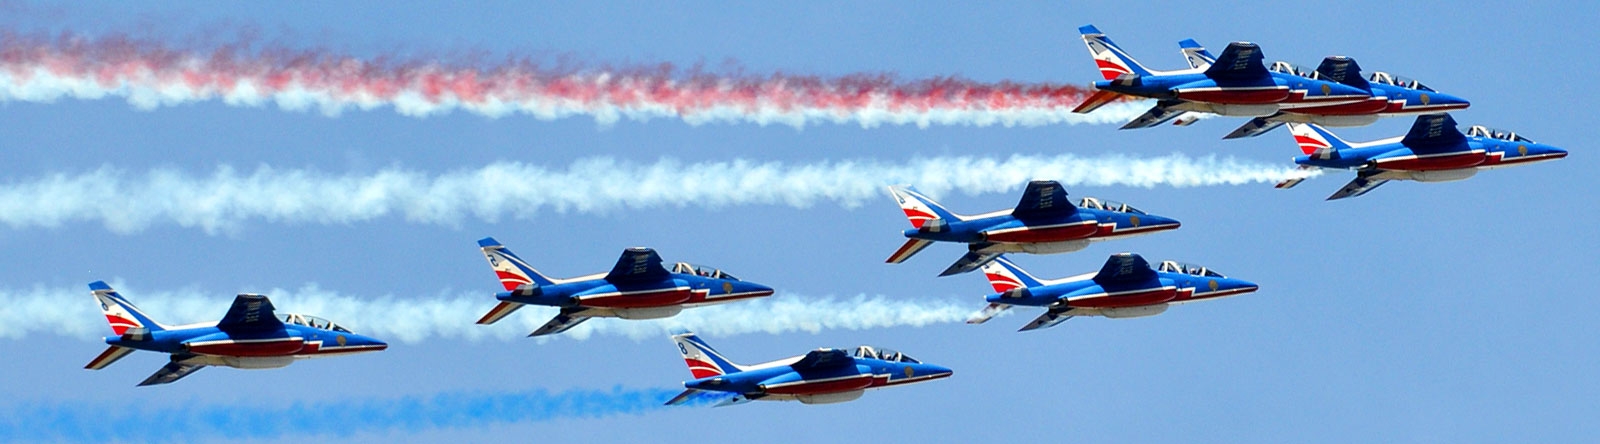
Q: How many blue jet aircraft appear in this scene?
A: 8